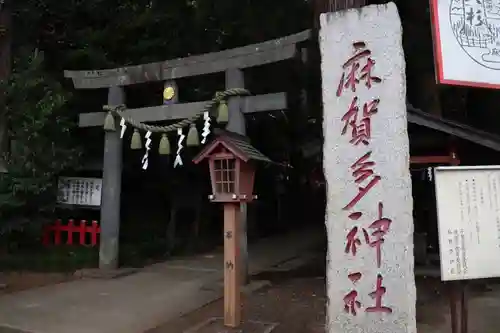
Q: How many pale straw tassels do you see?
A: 5